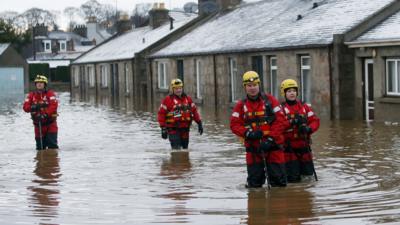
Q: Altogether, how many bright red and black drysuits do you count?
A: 4